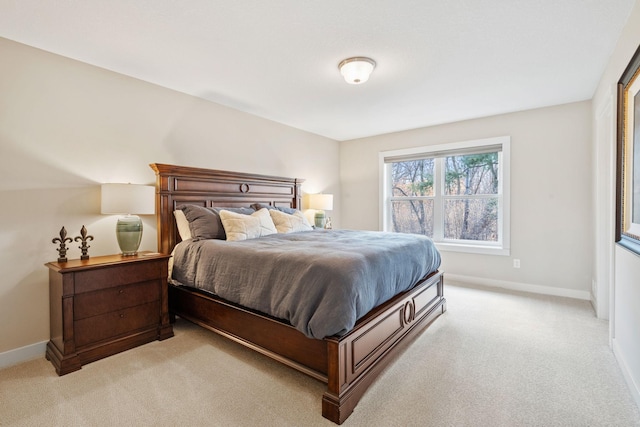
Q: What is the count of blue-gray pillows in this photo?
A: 2